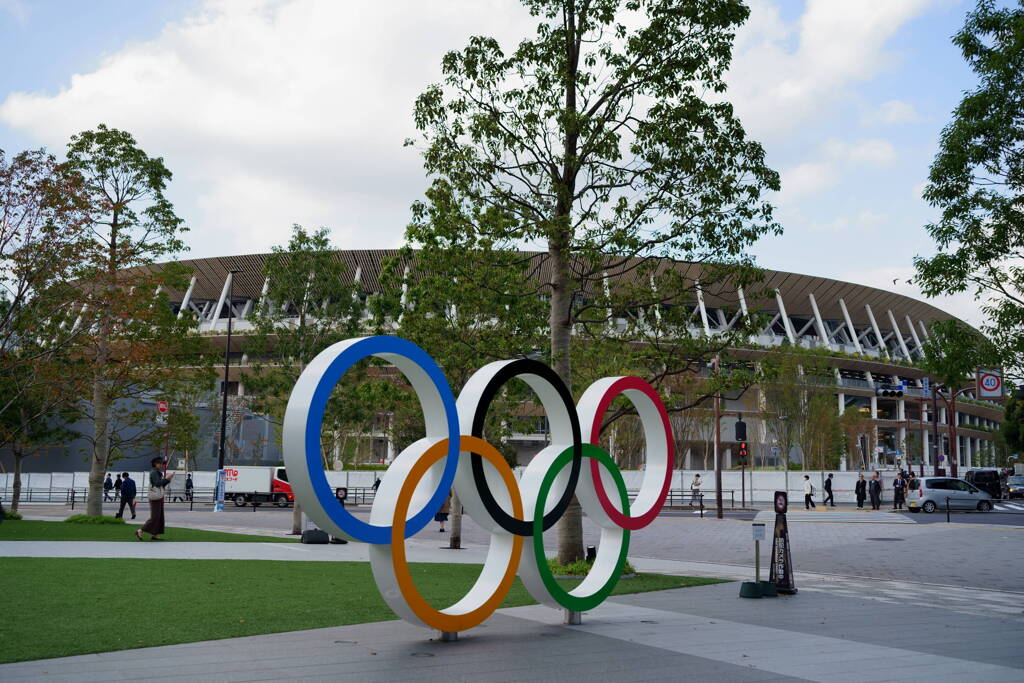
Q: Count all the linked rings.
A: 5